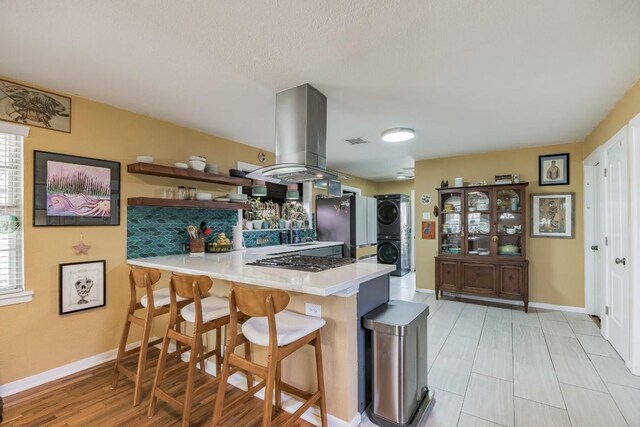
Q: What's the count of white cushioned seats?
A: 3